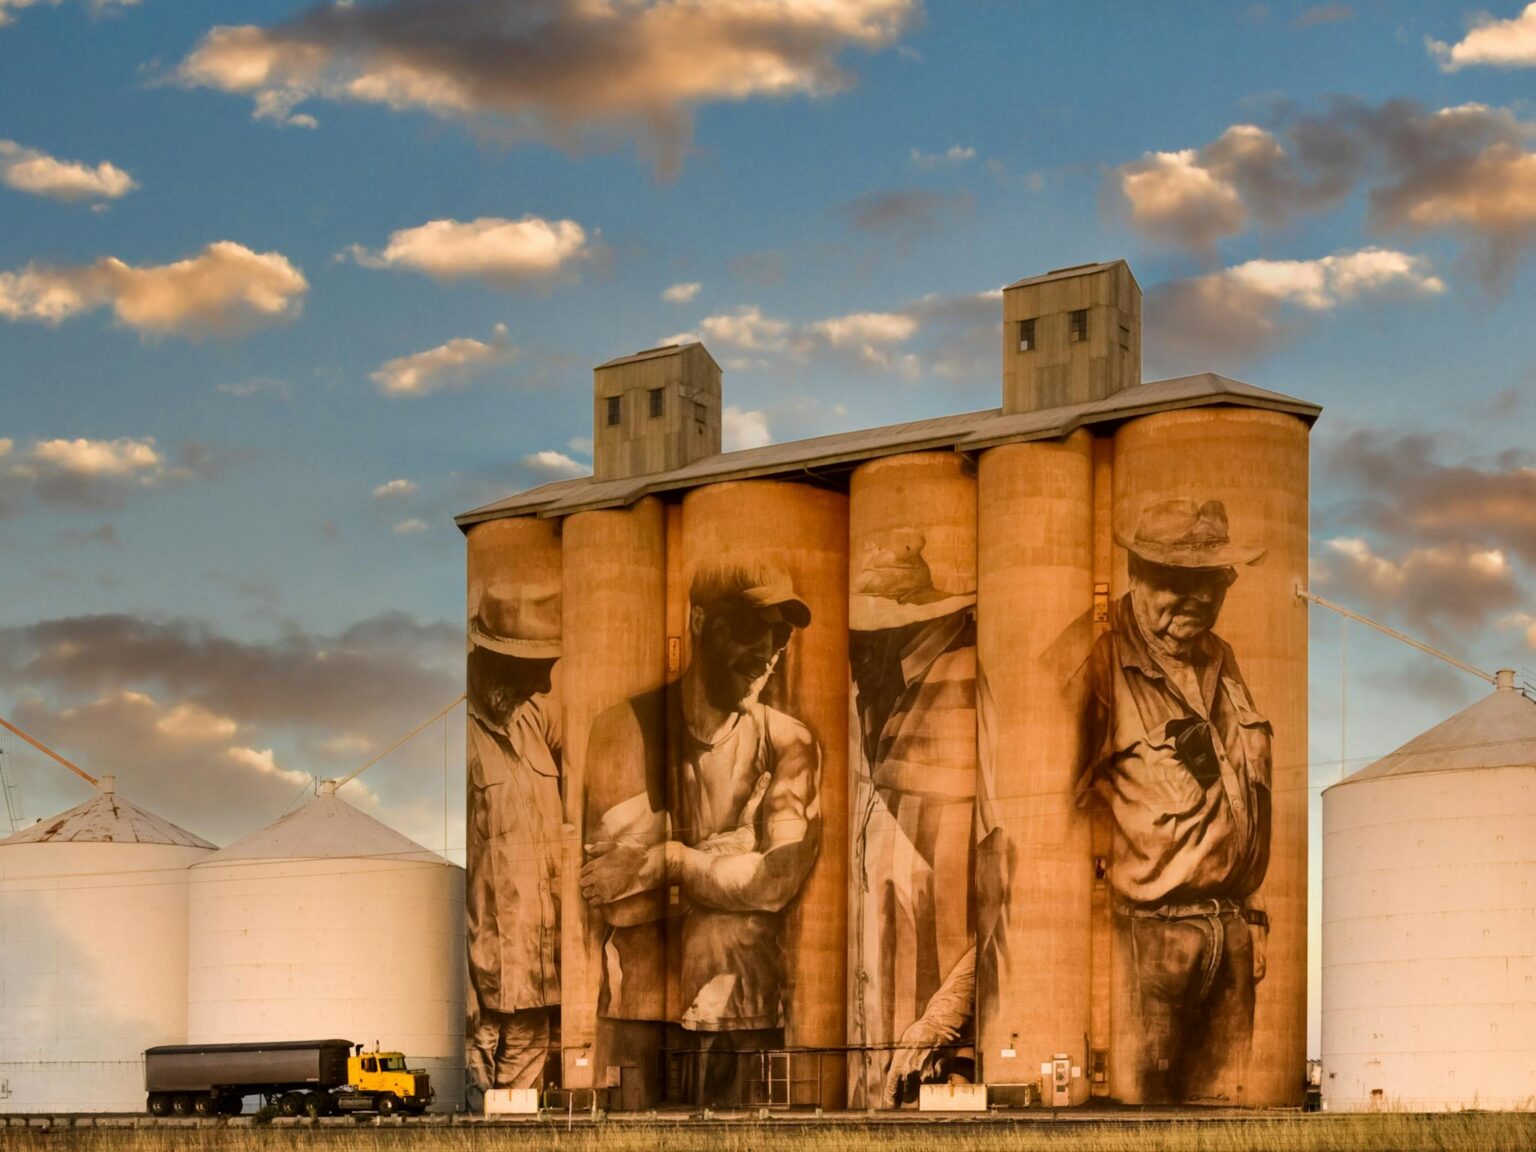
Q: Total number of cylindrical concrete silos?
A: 6